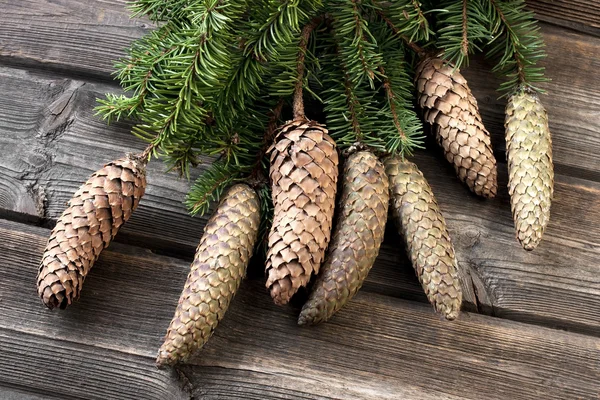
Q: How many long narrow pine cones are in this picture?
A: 7